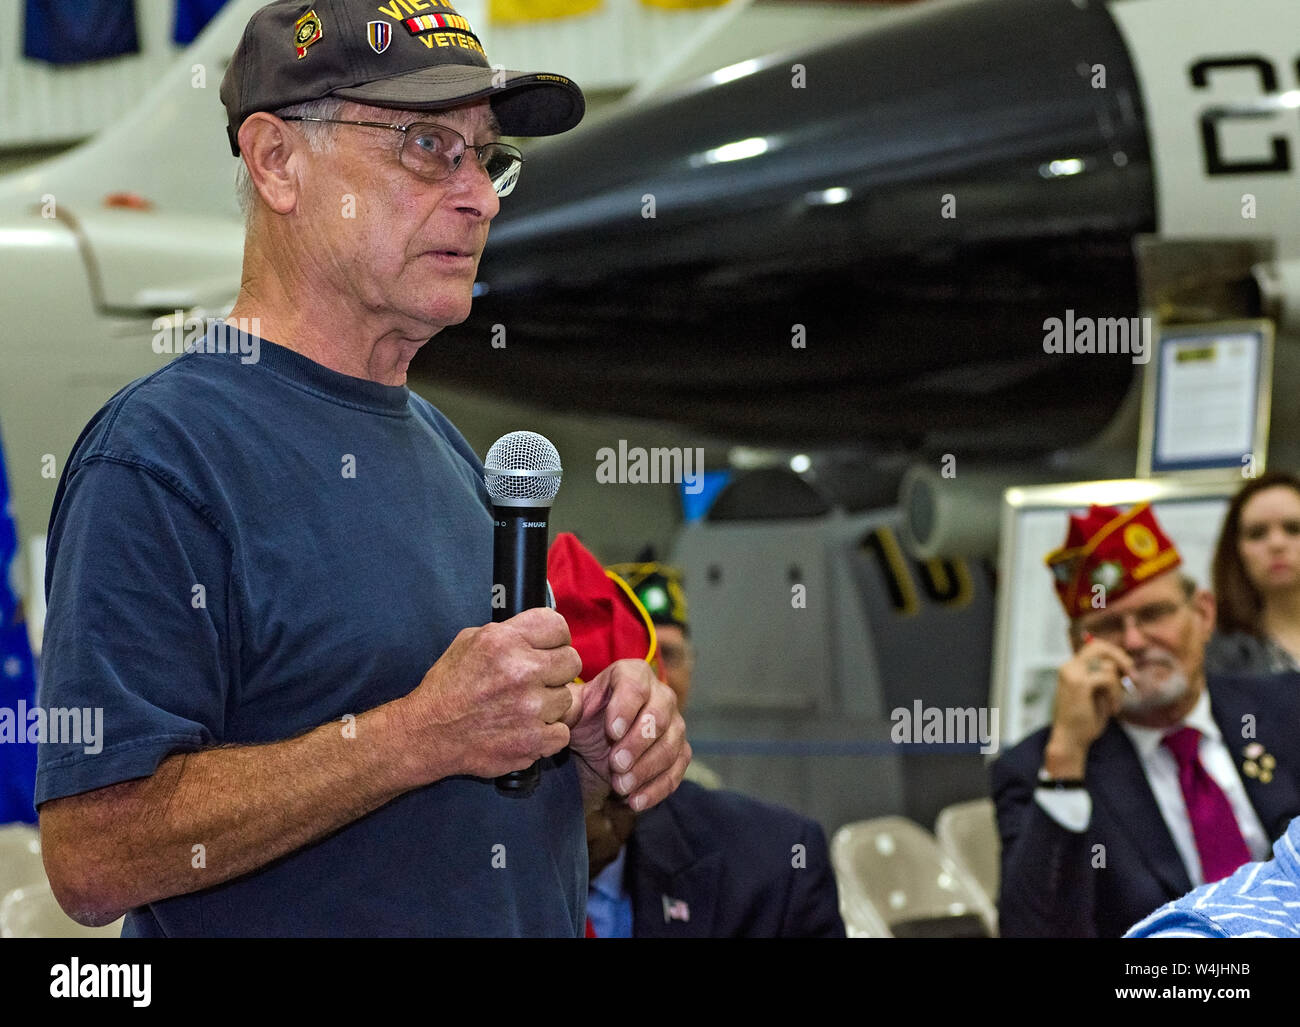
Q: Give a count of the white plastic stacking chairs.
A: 4